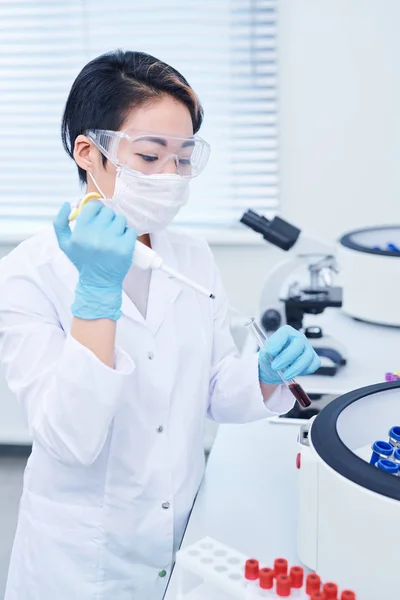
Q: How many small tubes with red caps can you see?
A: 9